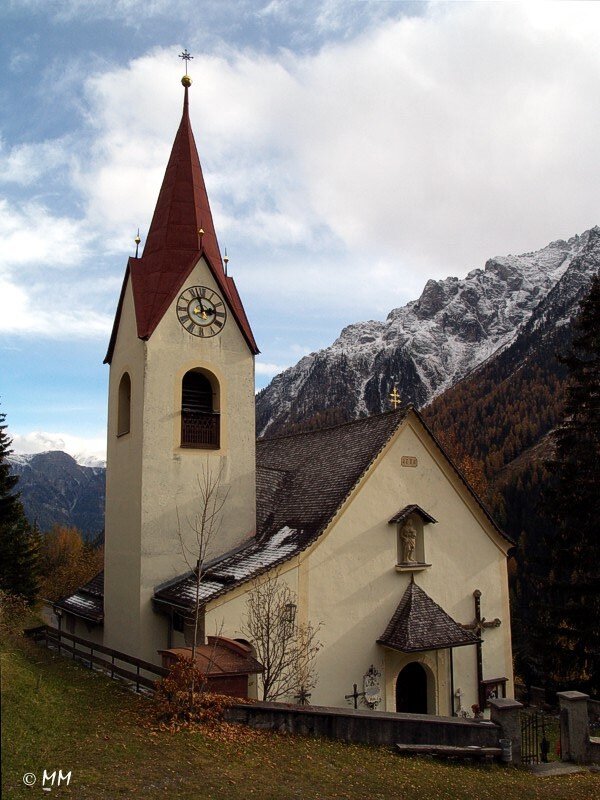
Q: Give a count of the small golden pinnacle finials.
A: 3